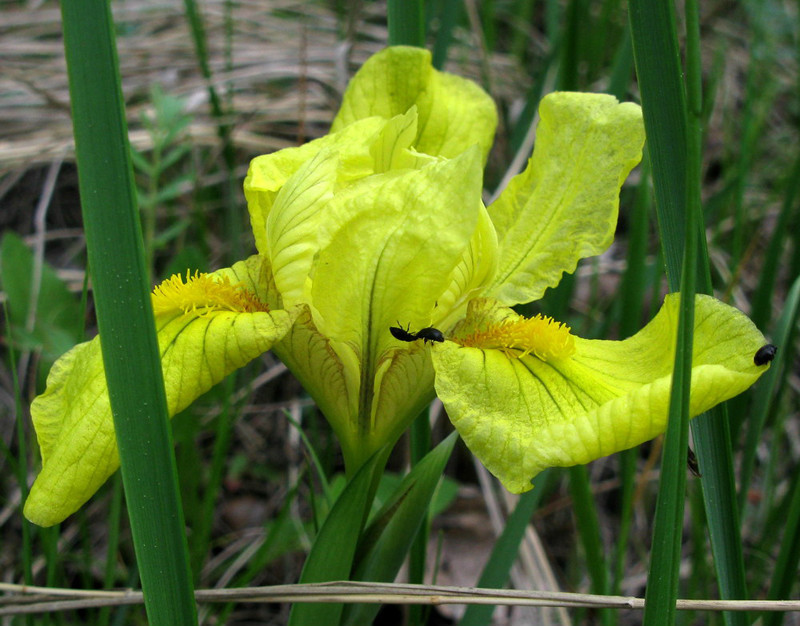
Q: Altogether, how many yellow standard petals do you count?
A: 3